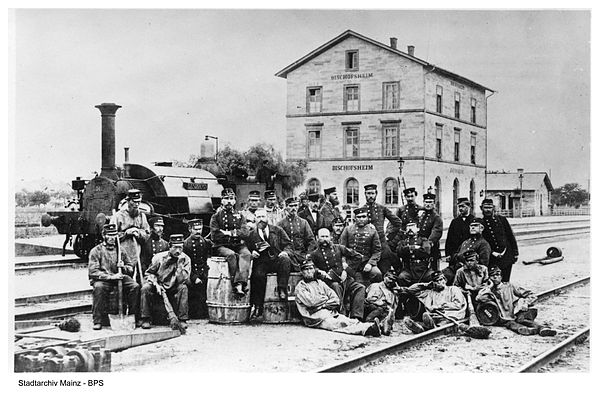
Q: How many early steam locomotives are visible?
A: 1